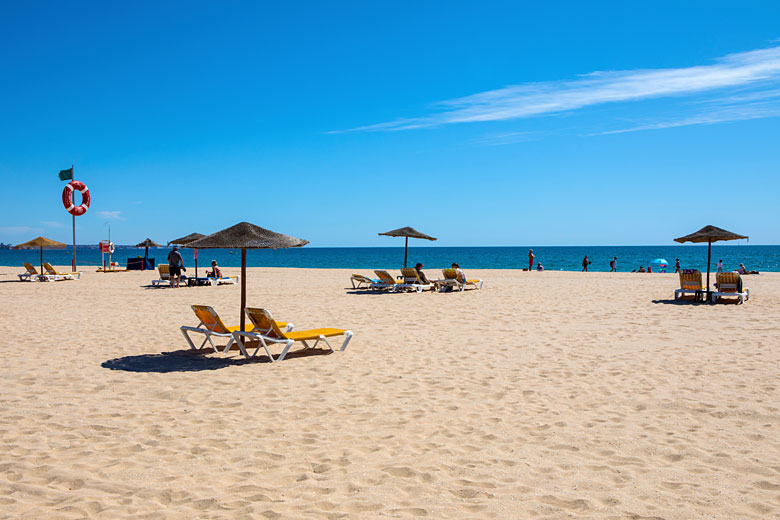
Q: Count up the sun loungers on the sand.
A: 12